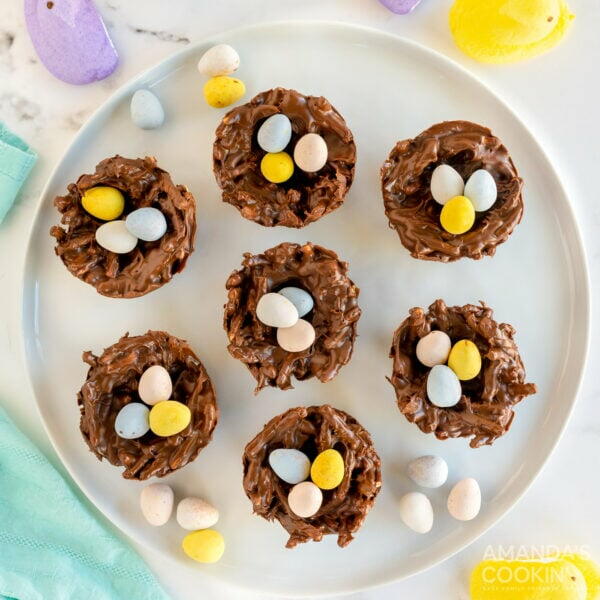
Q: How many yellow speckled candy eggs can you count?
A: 8